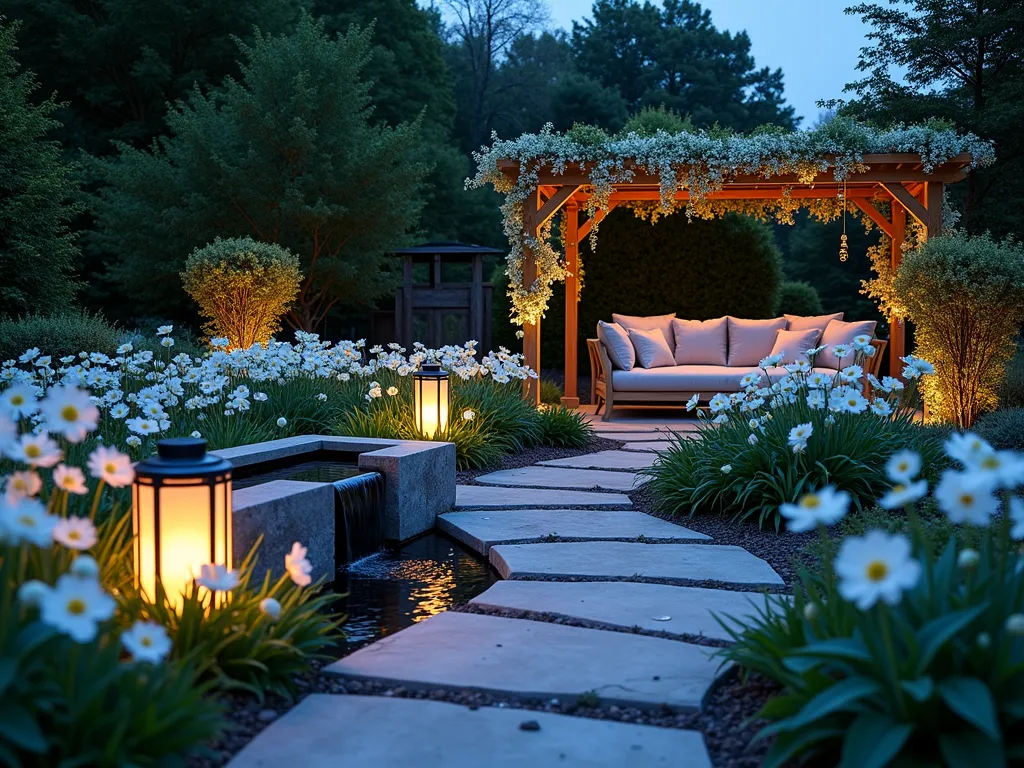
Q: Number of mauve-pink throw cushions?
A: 8